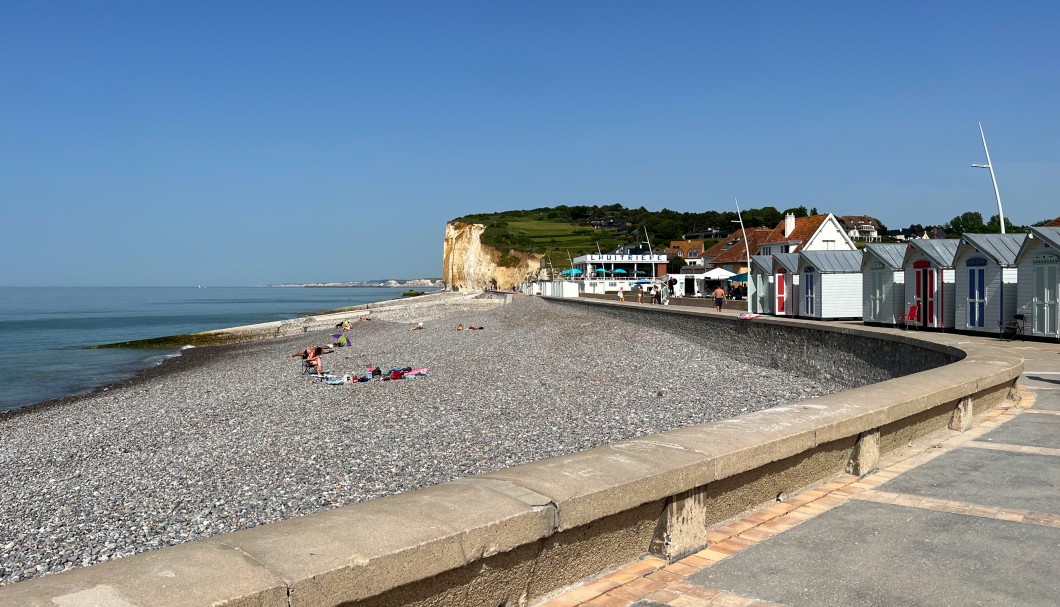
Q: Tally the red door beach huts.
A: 2